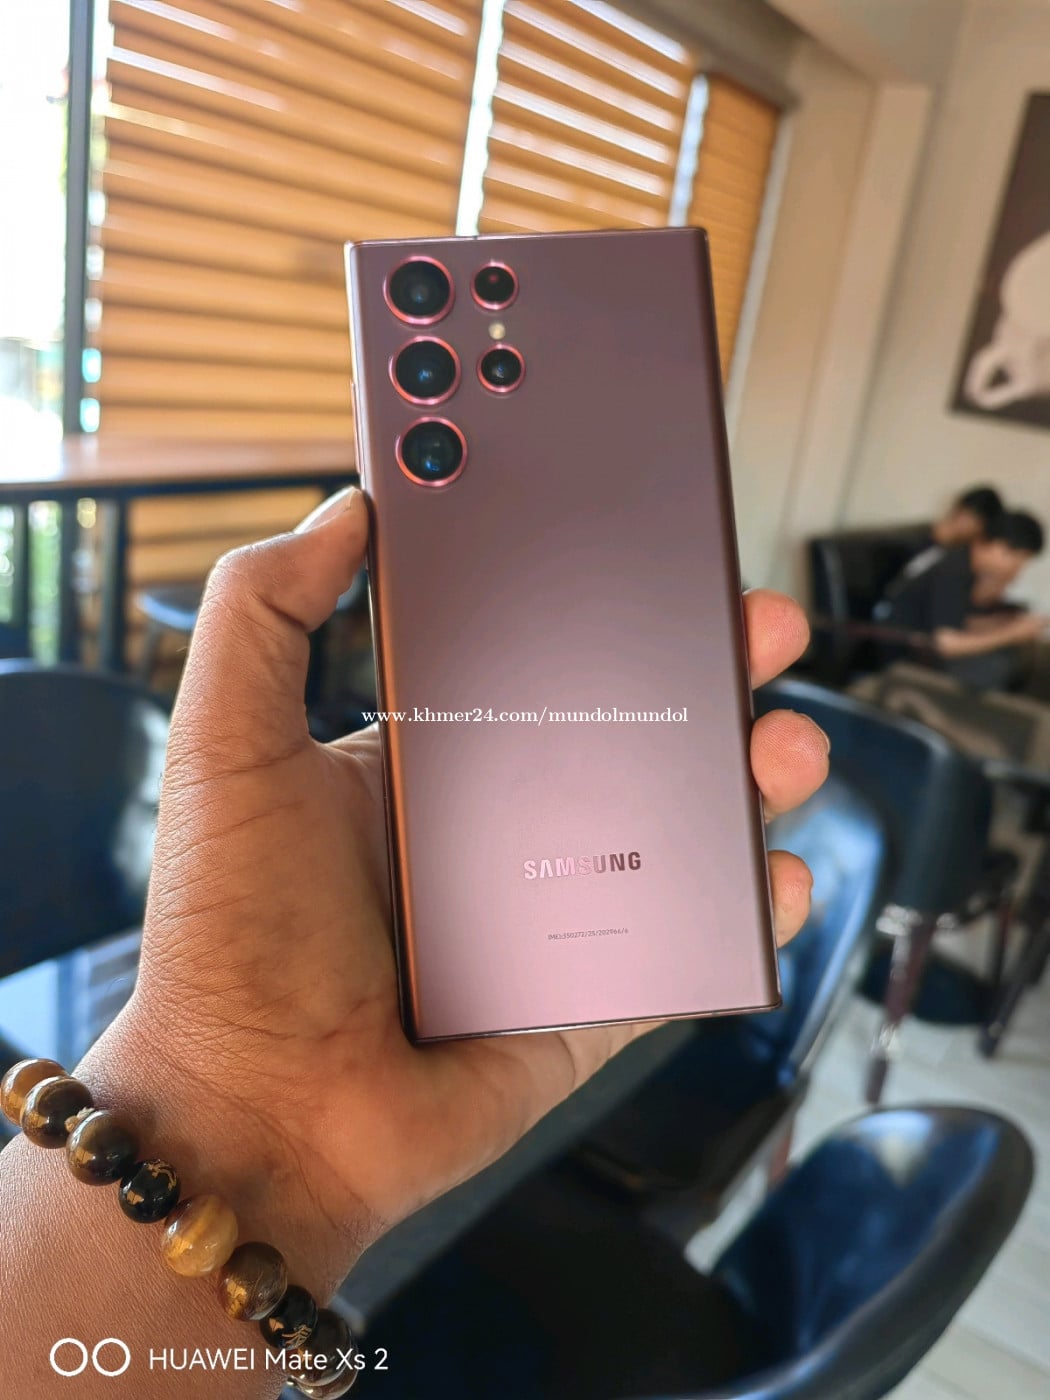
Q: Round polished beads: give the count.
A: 9